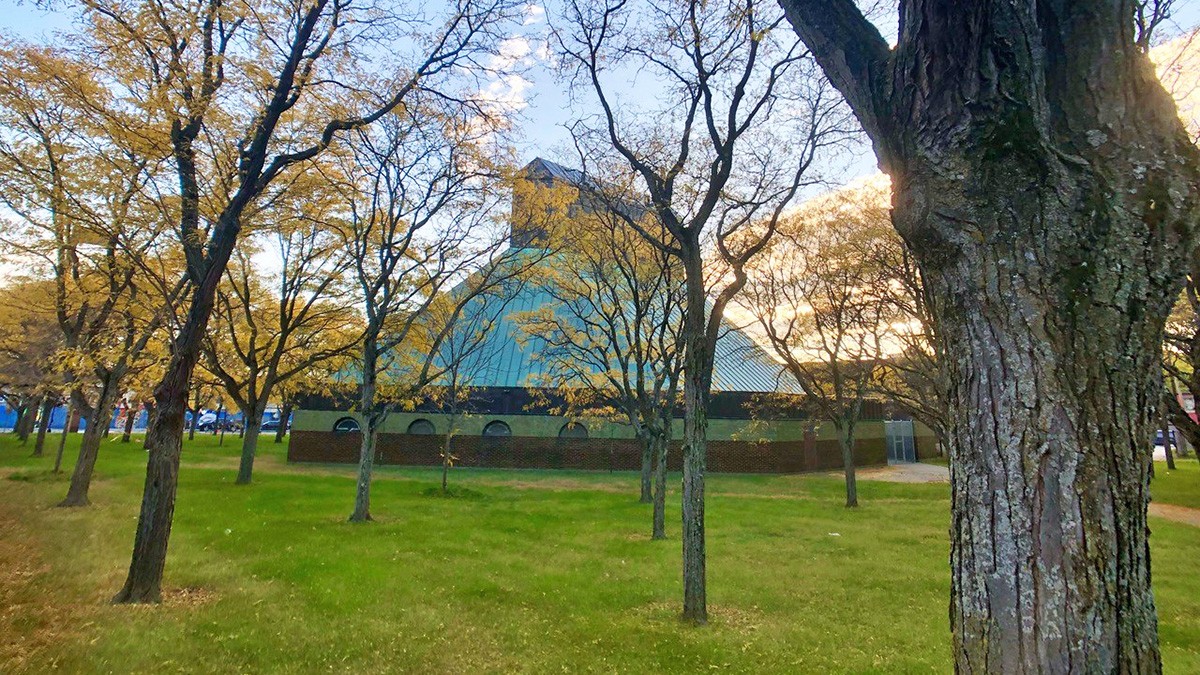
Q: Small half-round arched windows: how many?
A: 4